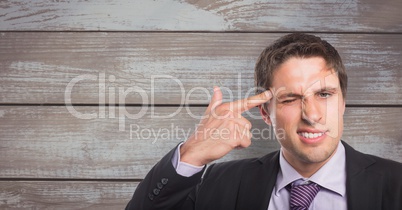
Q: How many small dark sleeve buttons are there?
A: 4